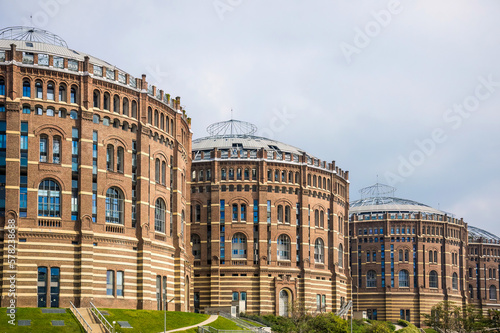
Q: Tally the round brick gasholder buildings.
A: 4